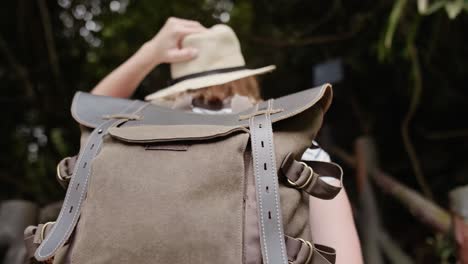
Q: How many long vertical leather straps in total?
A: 2